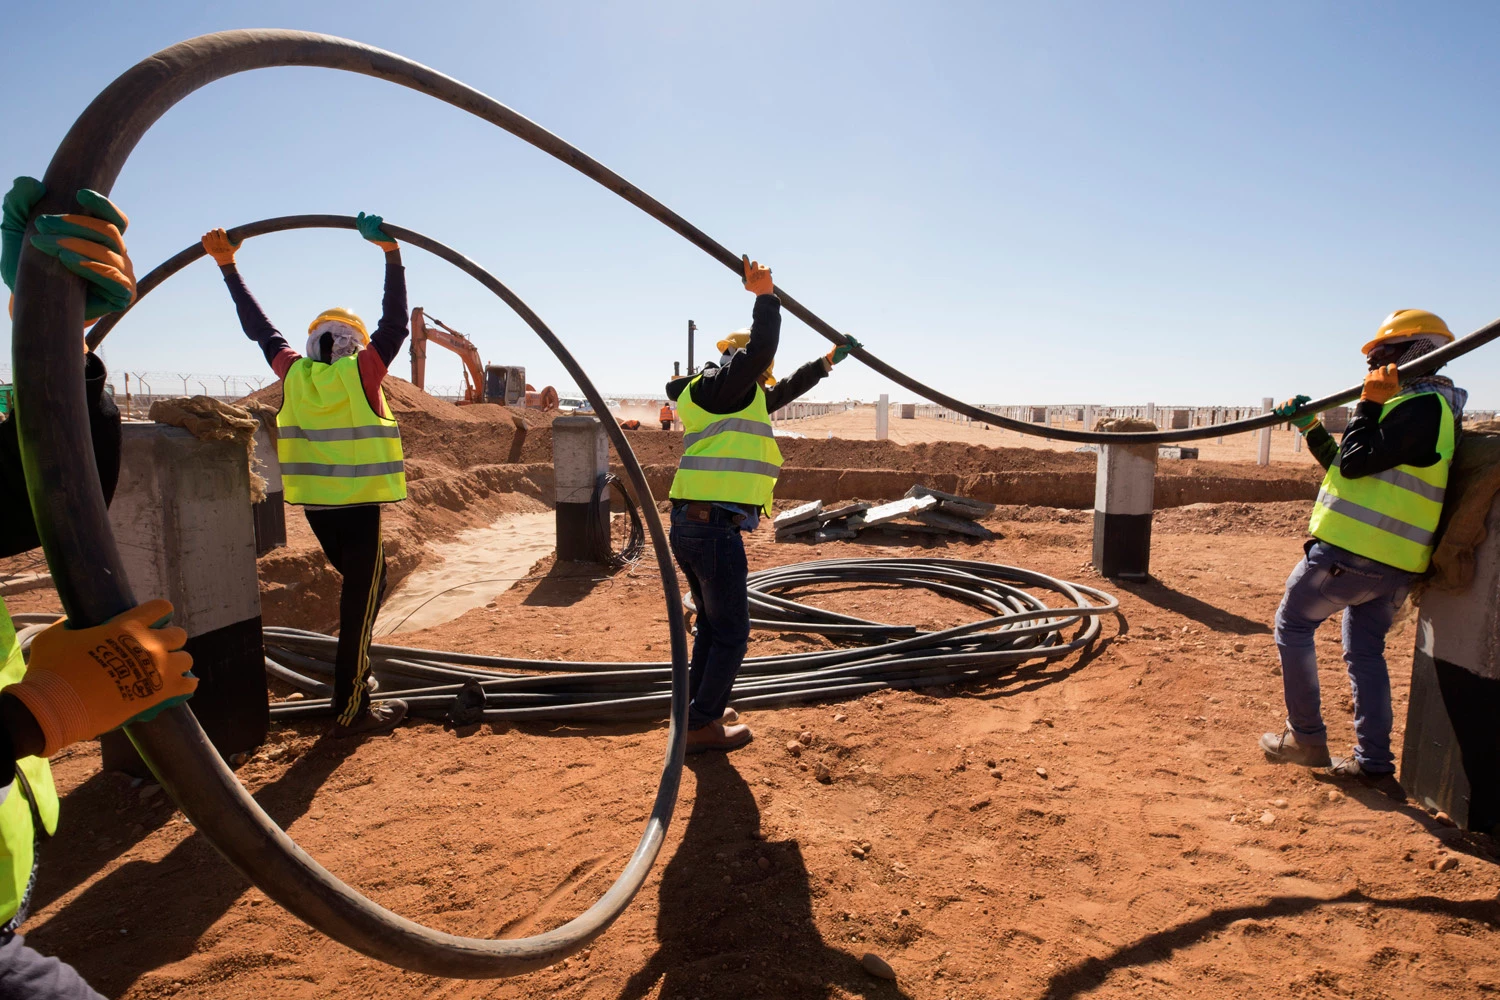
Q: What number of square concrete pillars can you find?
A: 5